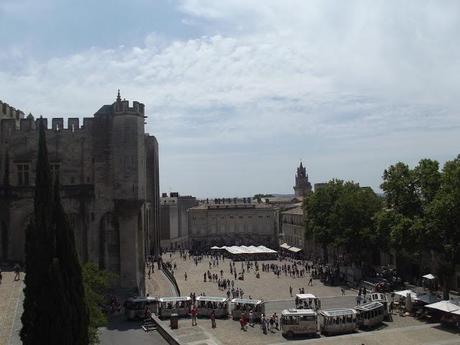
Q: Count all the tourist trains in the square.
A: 2